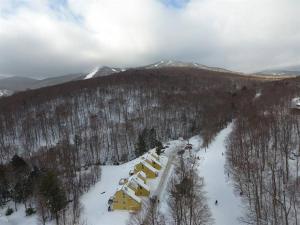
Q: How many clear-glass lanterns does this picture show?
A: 0